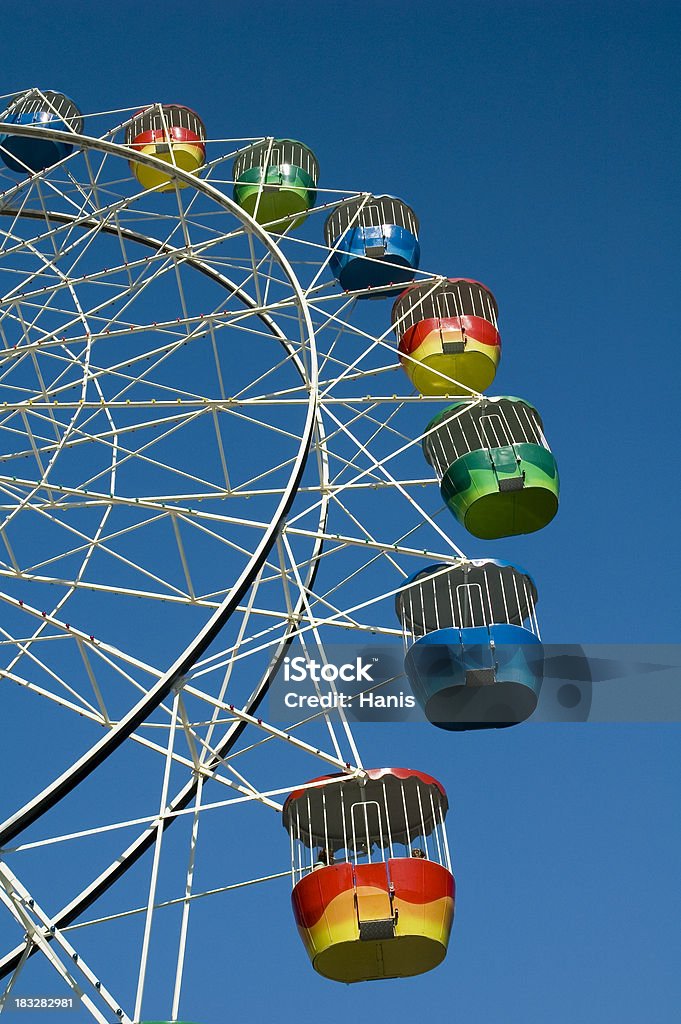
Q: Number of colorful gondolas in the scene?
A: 8